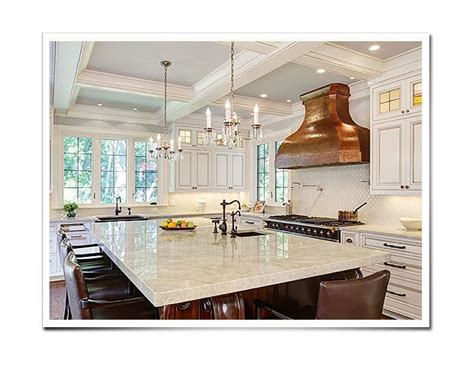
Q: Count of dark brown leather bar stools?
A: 4